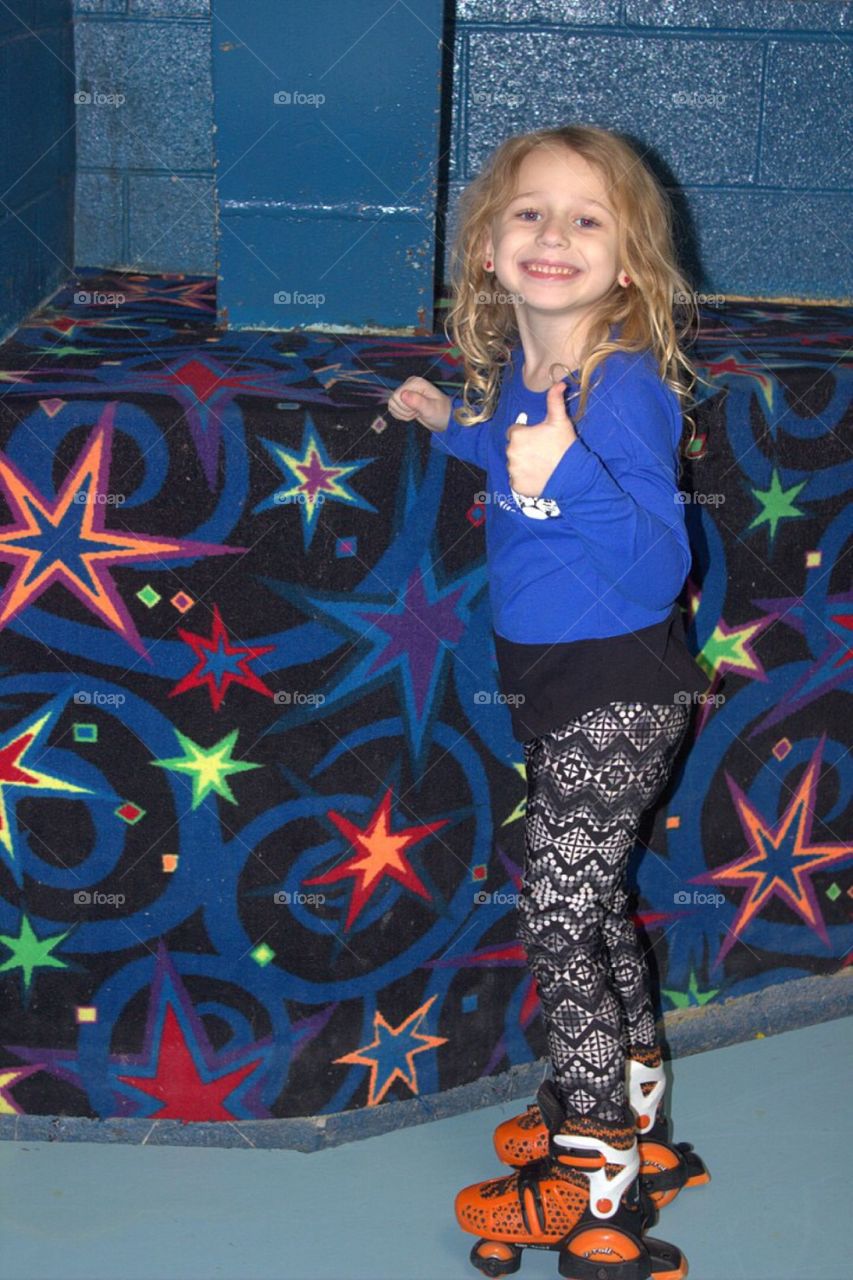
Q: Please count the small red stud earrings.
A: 2